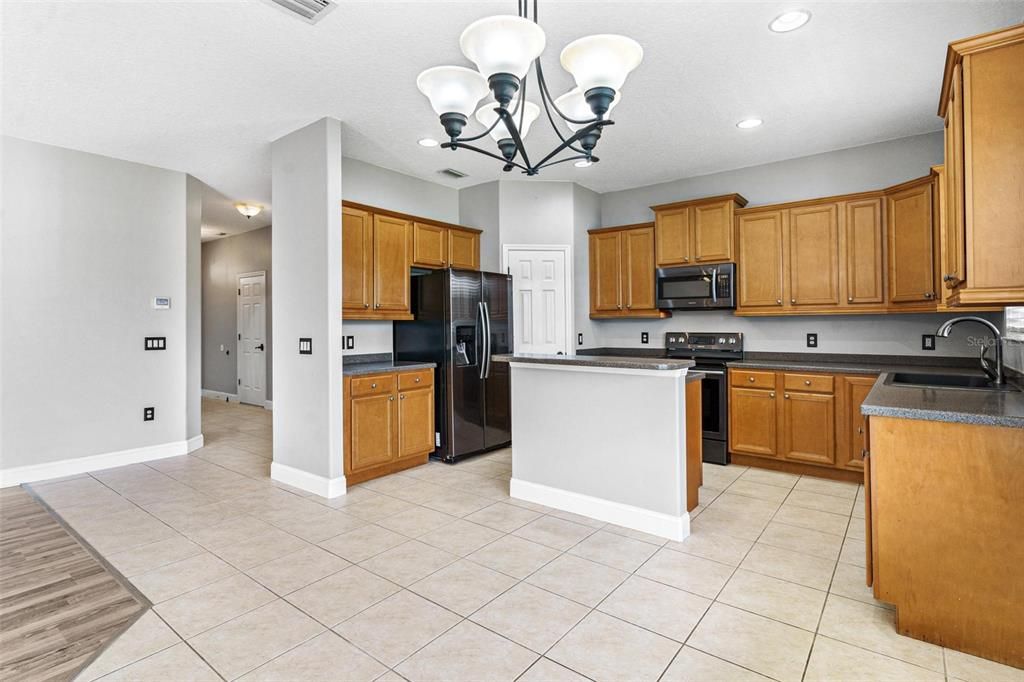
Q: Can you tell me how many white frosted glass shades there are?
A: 5